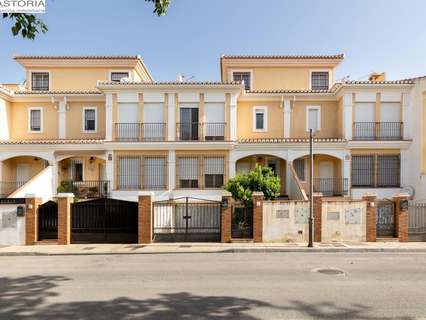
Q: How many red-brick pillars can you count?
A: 8